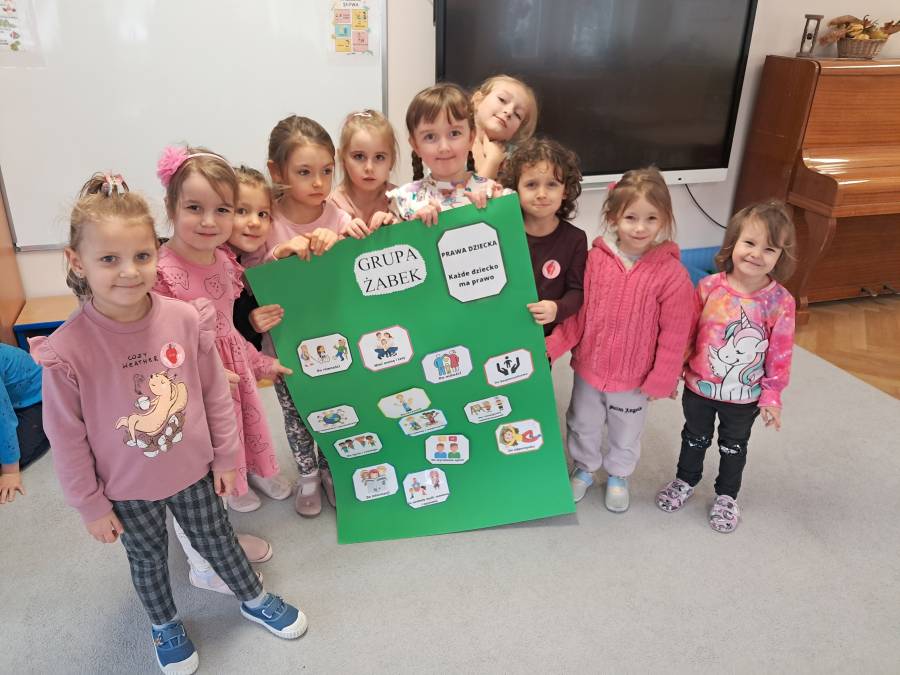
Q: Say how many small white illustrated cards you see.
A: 13